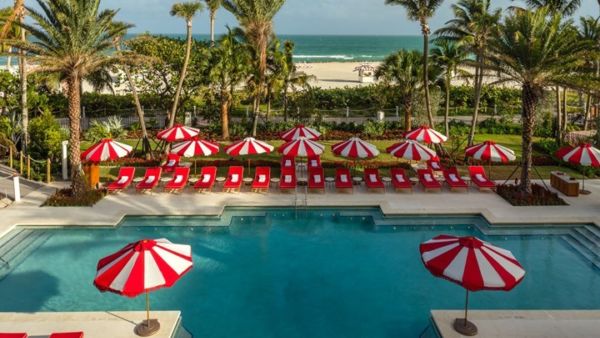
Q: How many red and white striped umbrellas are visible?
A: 13